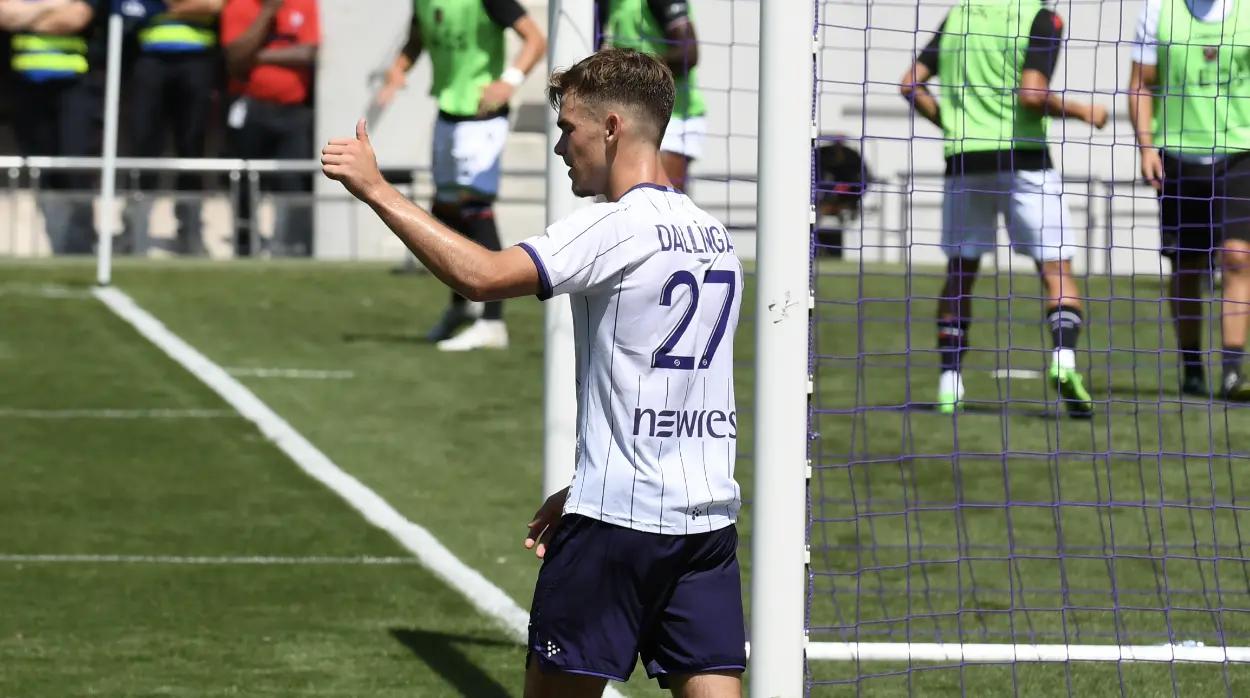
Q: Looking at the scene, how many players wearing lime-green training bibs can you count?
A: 4